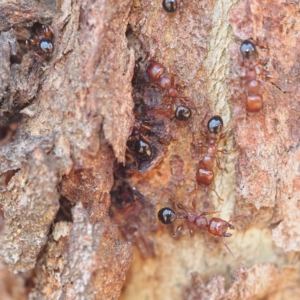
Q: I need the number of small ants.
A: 7